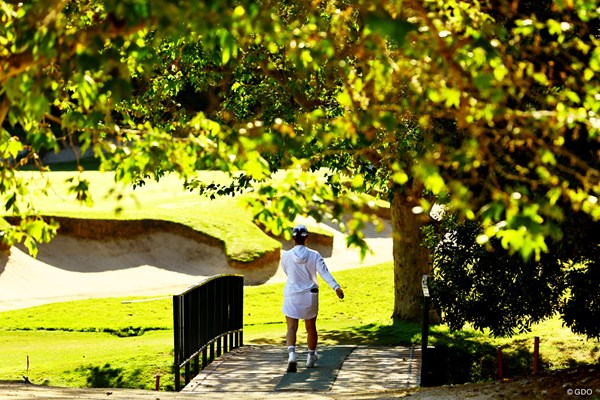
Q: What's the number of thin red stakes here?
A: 3